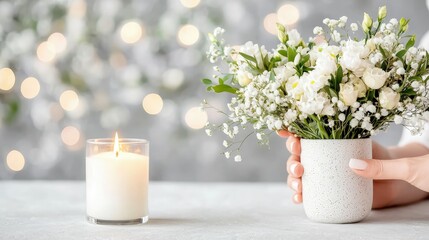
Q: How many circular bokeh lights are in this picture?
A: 14